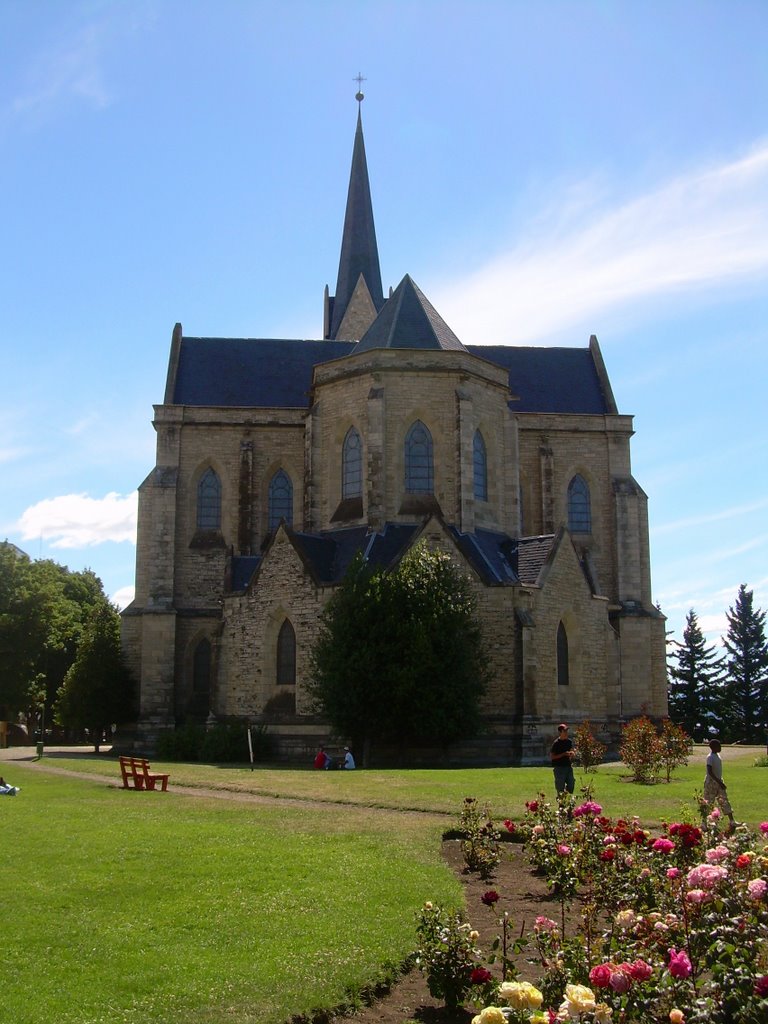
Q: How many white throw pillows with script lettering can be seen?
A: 0